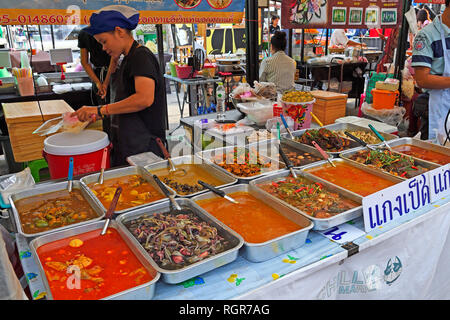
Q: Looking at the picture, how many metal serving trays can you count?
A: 14